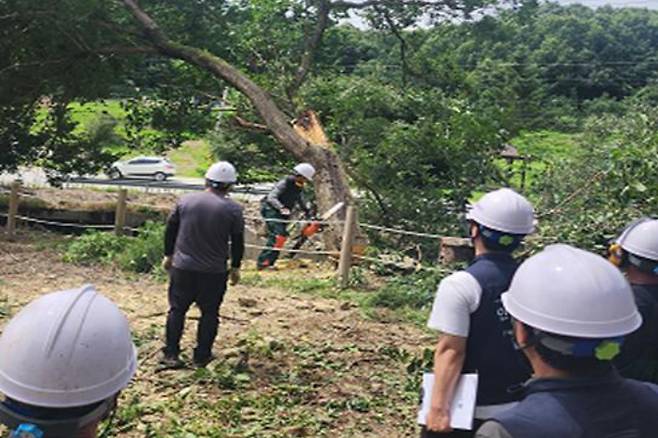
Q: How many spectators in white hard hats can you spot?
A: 5